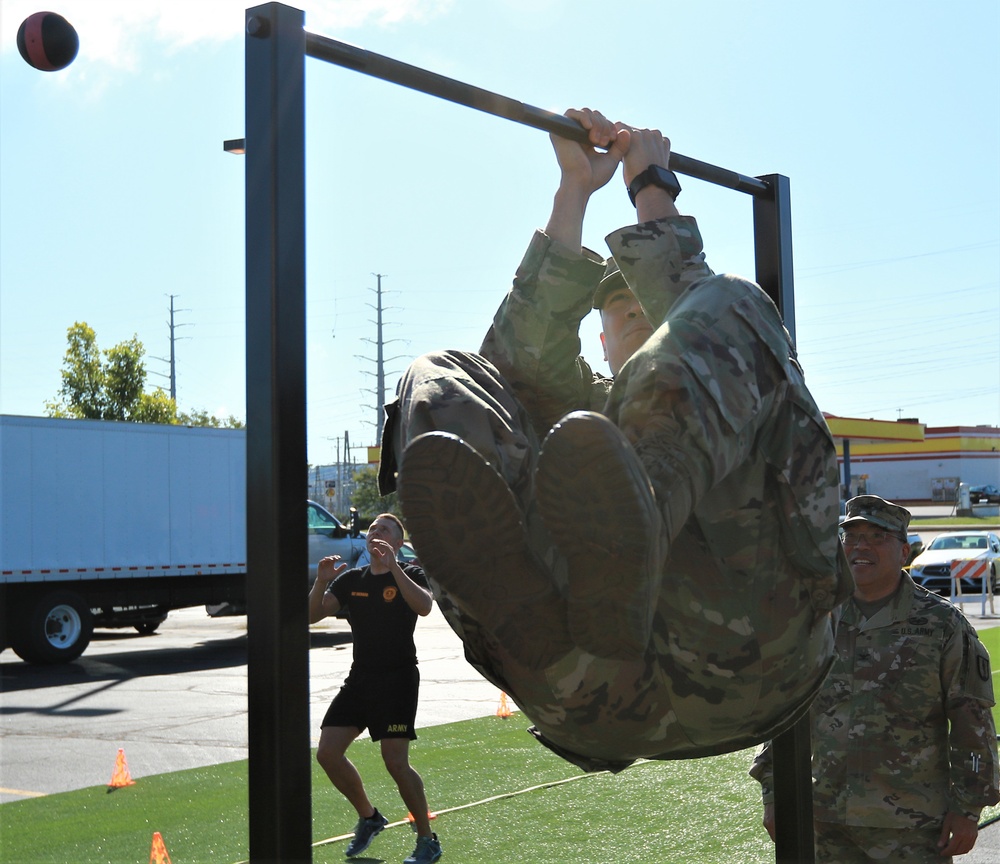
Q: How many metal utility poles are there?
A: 2